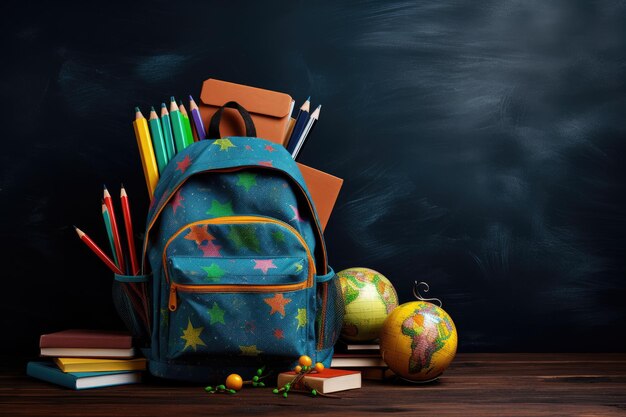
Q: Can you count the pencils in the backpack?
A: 12